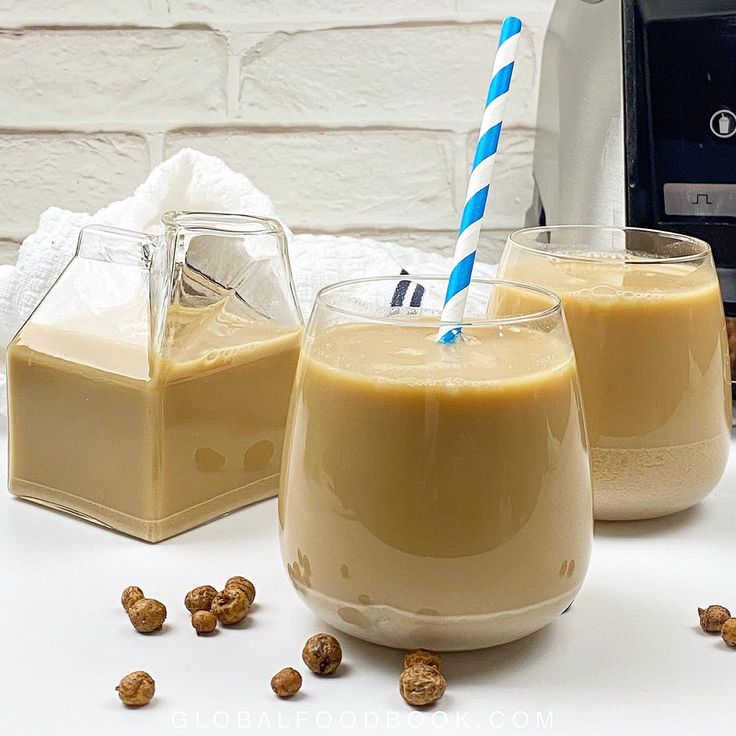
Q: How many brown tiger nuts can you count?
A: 13